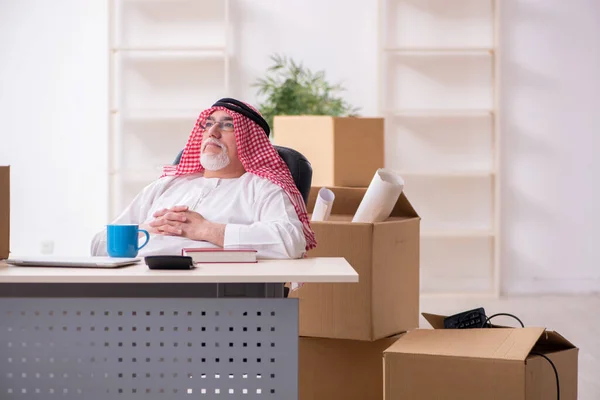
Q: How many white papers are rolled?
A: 2